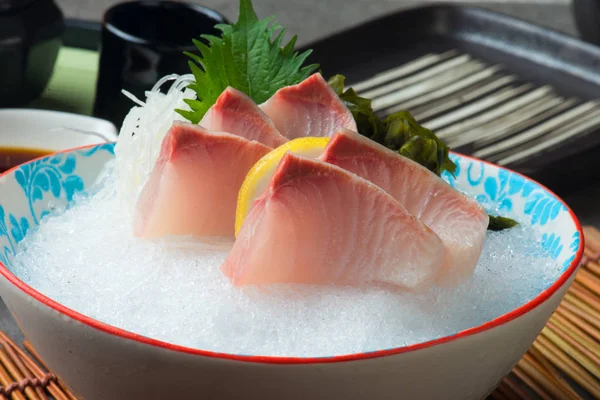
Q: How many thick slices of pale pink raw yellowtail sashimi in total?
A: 5